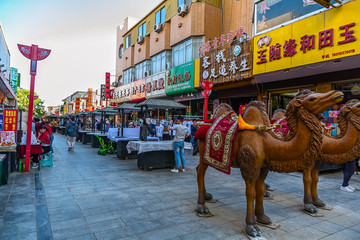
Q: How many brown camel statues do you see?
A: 2